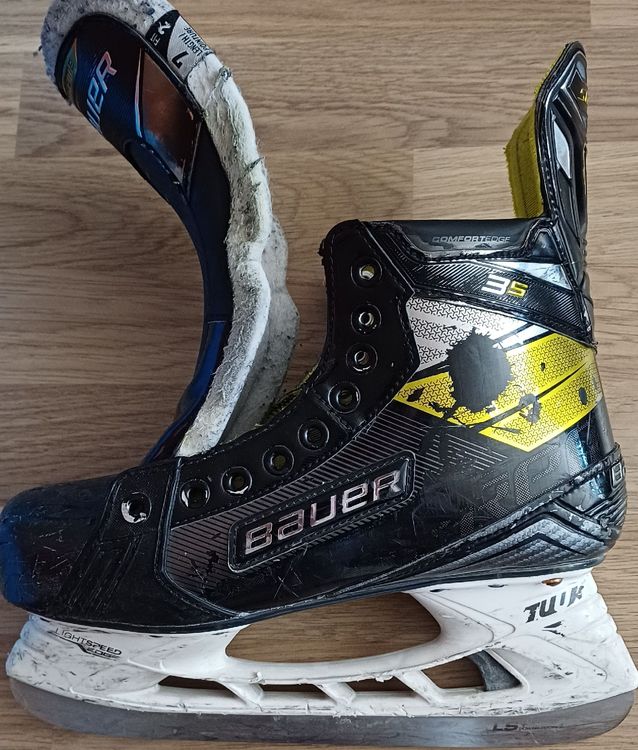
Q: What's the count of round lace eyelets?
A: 9